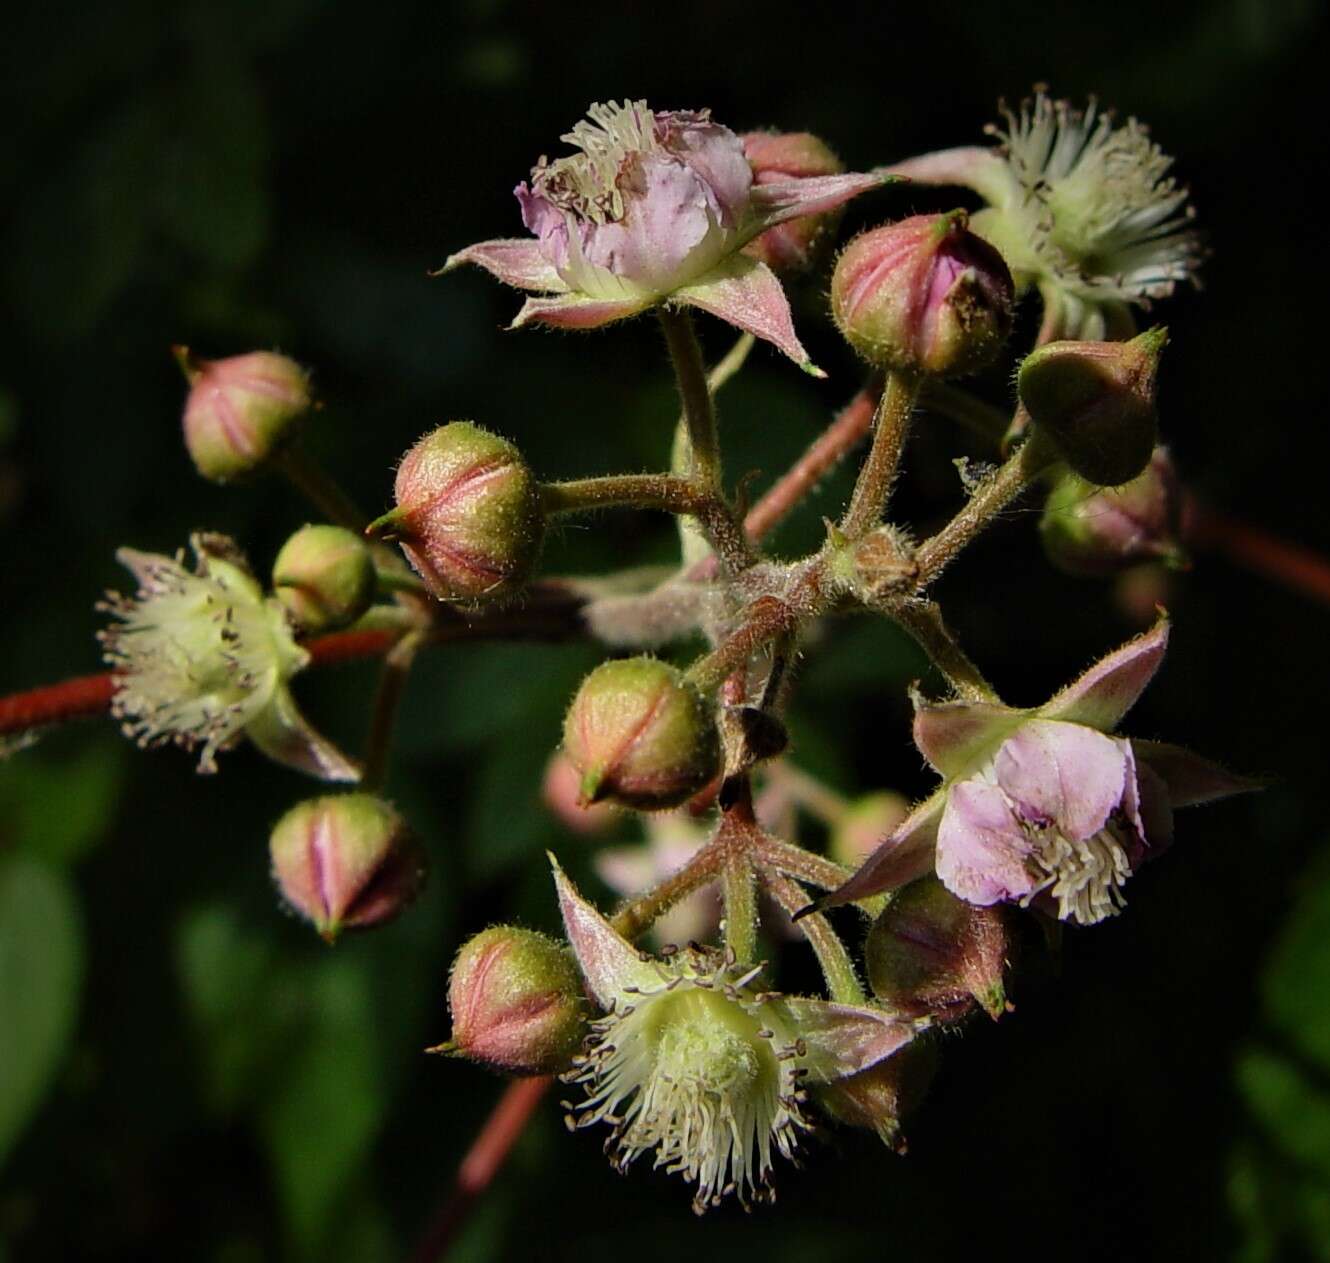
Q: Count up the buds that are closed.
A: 12